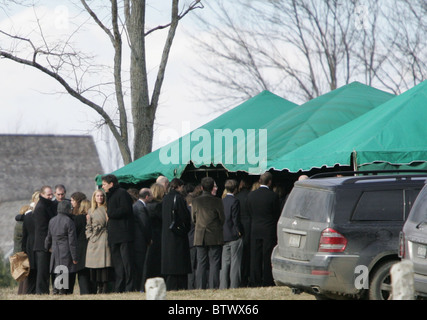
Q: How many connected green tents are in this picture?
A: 3